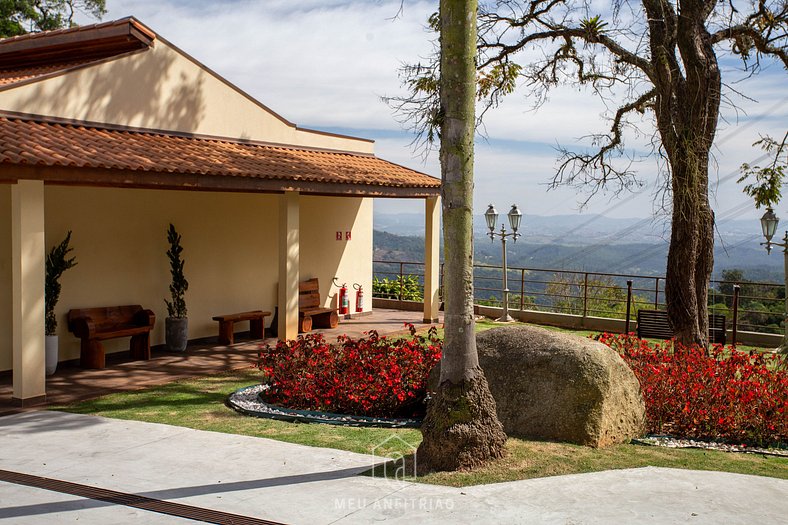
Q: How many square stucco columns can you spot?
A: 3